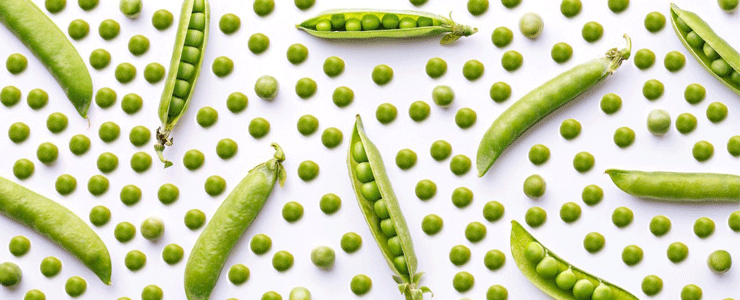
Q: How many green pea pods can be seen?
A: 10